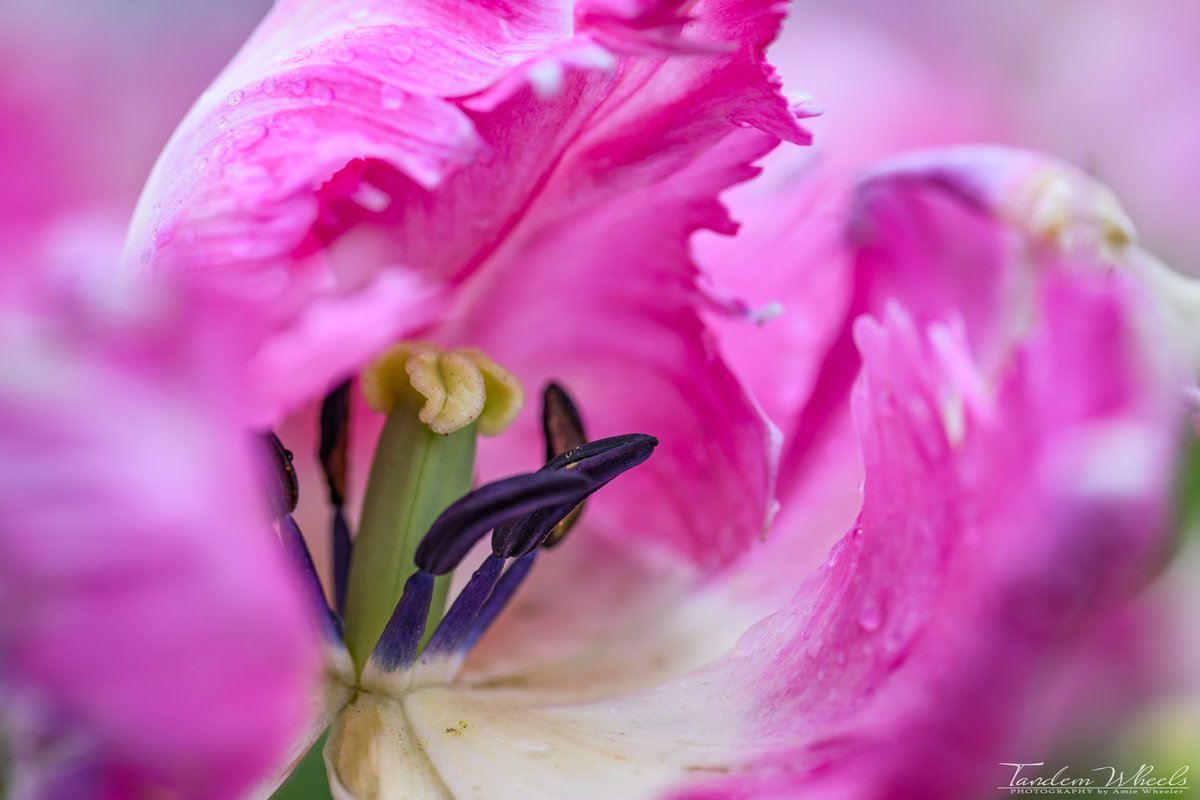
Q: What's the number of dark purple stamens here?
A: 5